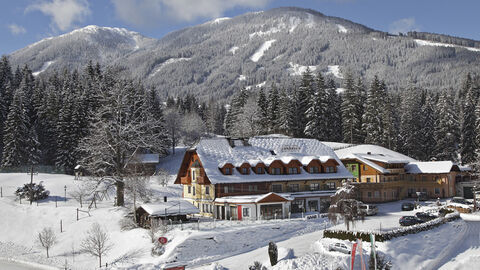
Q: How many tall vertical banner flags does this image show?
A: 3